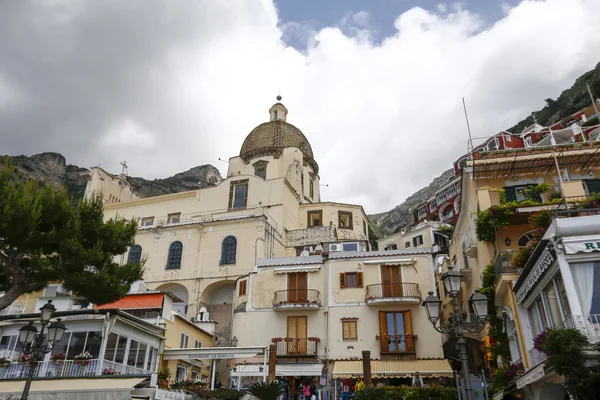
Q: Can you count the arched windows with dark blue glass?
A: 3